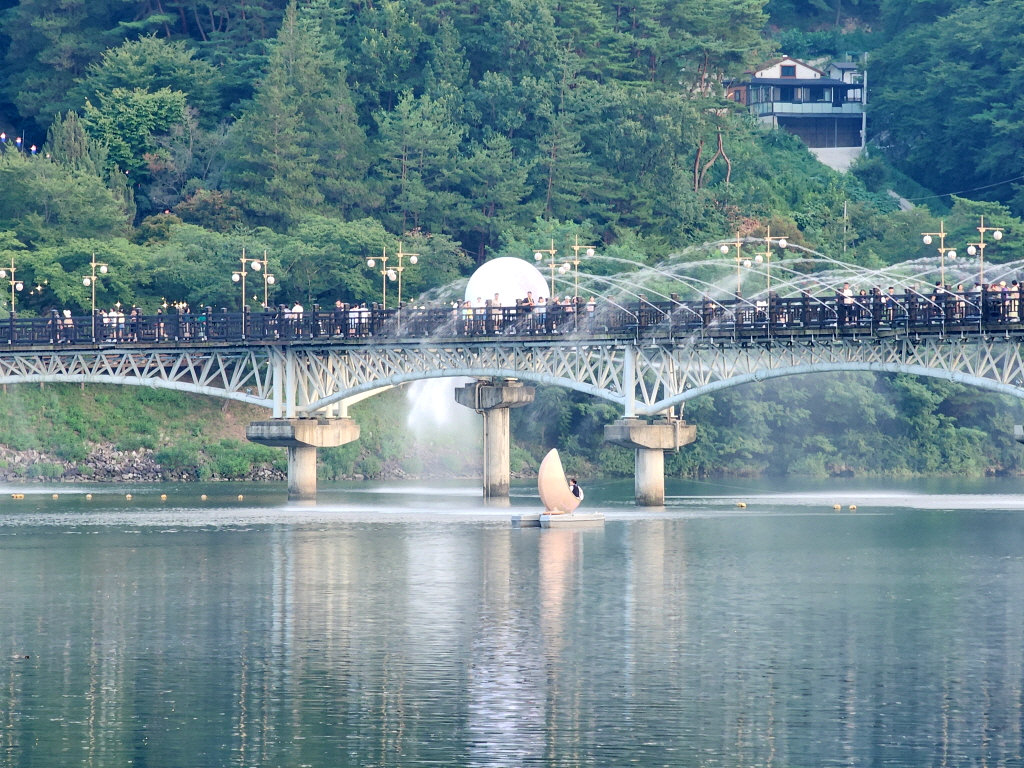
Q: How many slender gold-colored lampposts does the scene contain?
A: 12